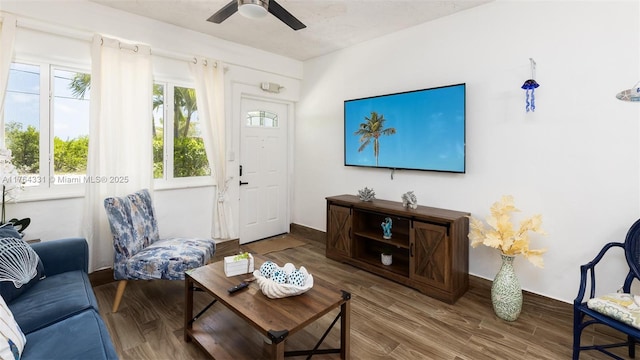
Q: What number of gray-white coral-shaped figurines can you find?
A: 2